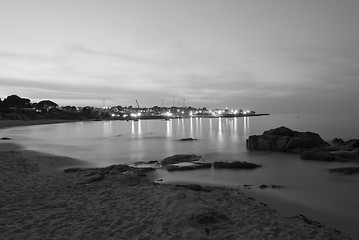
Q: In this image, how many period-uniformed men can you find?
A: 0